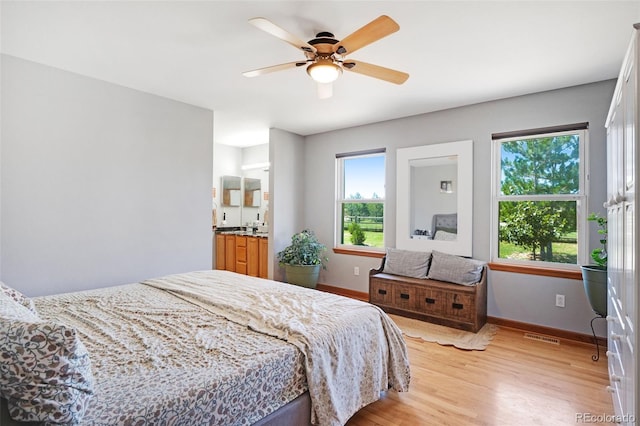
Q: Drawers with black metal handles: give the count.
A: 4